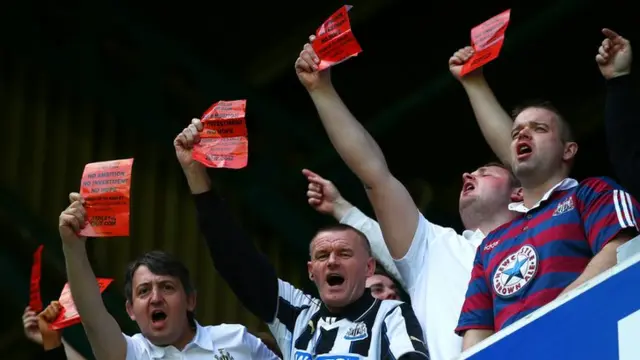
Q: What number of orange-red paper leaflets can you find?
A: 6